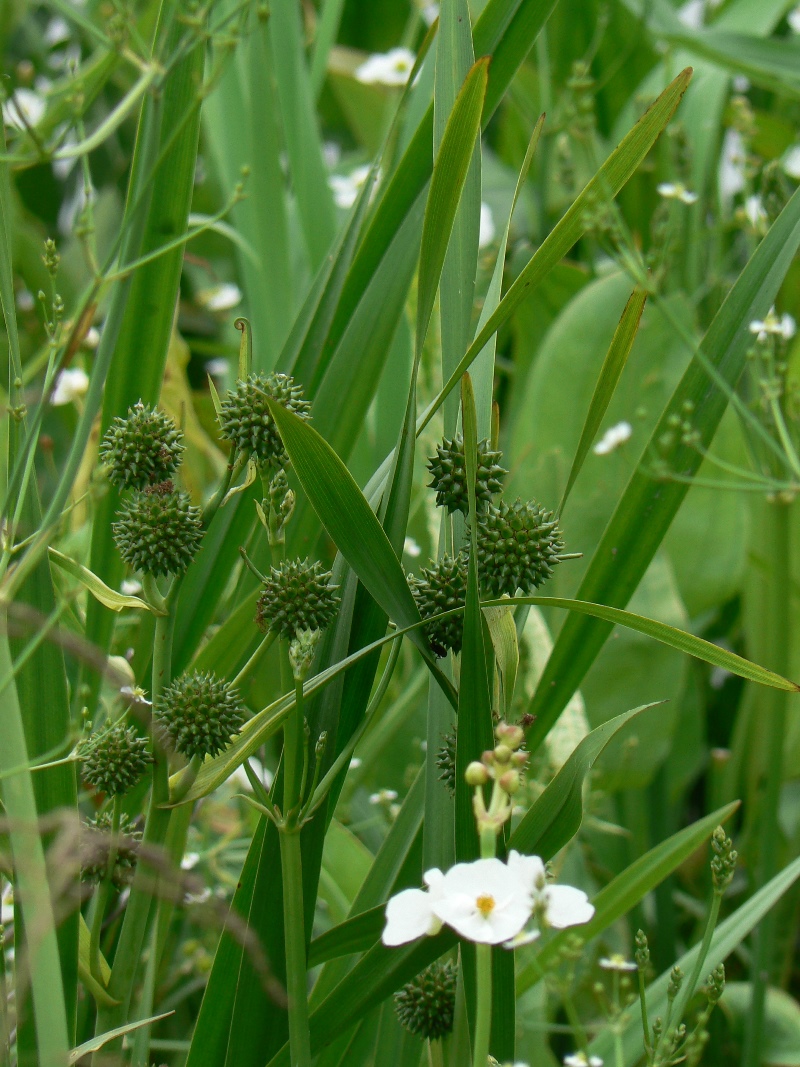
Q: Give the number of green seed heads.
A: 12